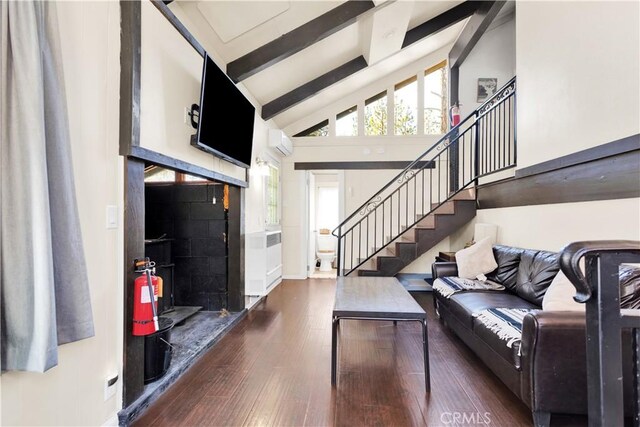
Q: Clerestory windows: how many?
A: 5